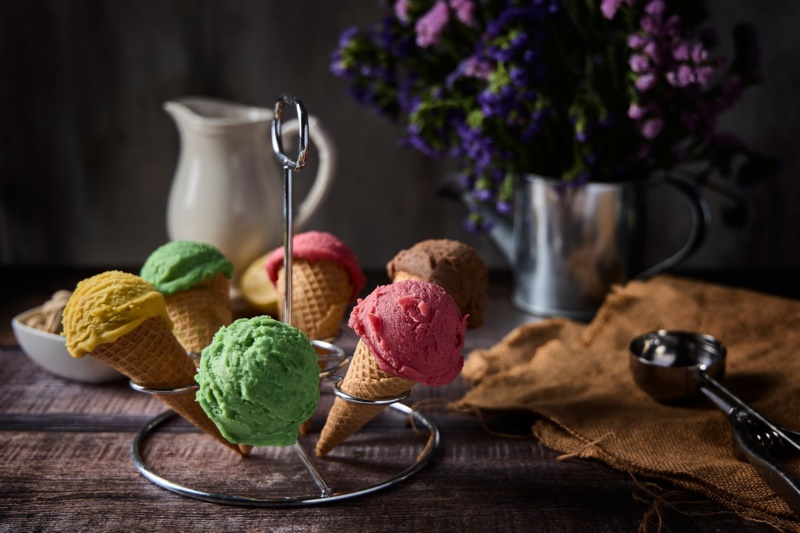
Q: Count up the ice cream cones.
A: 6